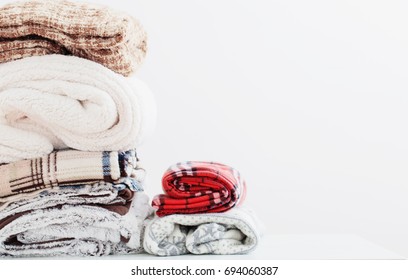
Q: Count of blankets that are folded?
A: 6